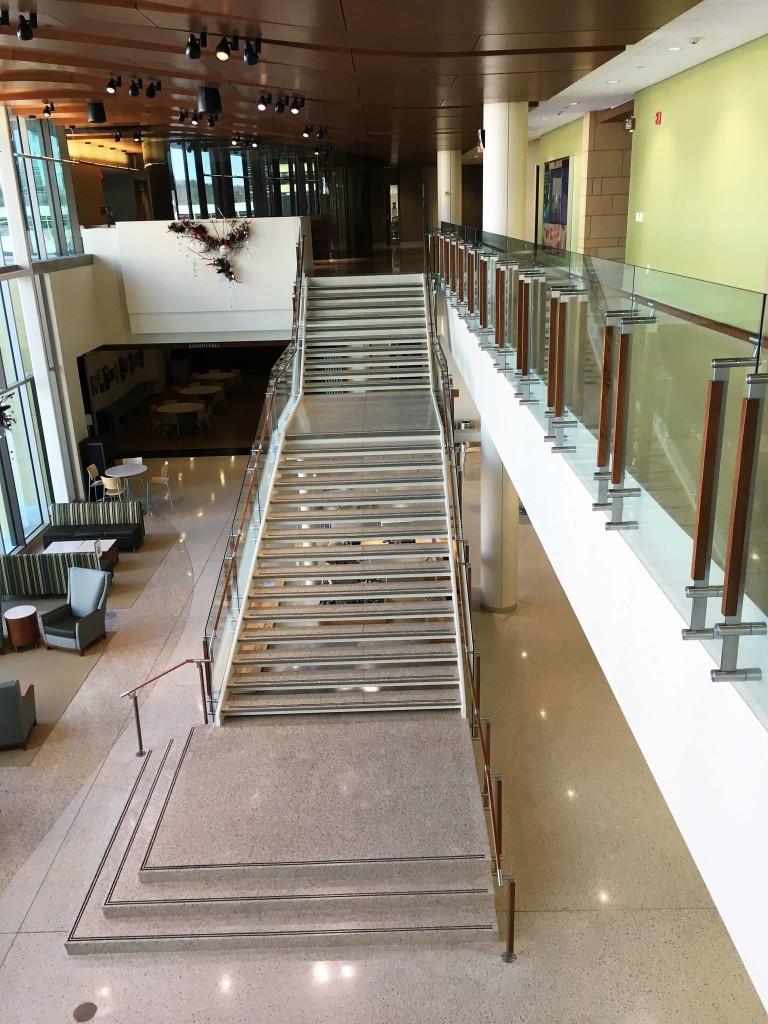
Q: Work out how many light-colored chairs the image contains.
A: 4